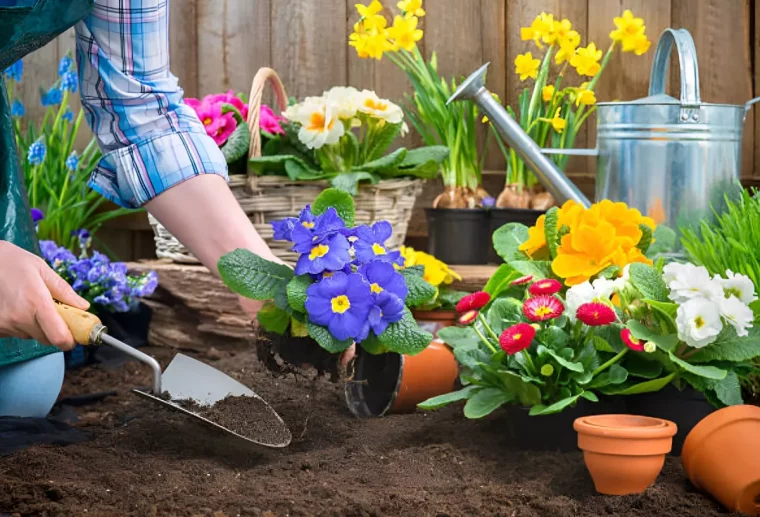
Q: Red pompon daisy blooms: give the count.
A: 8